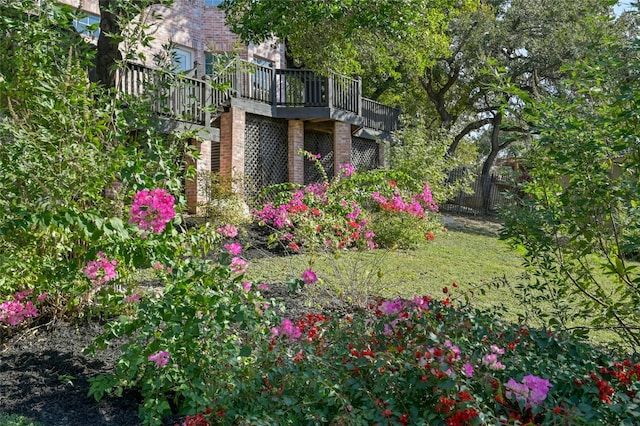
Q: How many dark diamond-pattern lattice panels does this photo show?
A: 3